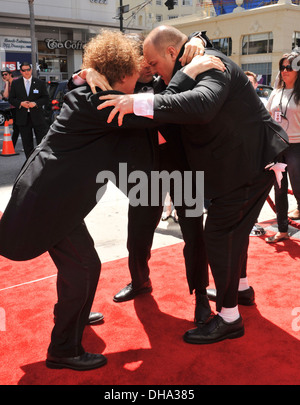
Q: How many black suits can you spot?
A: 4